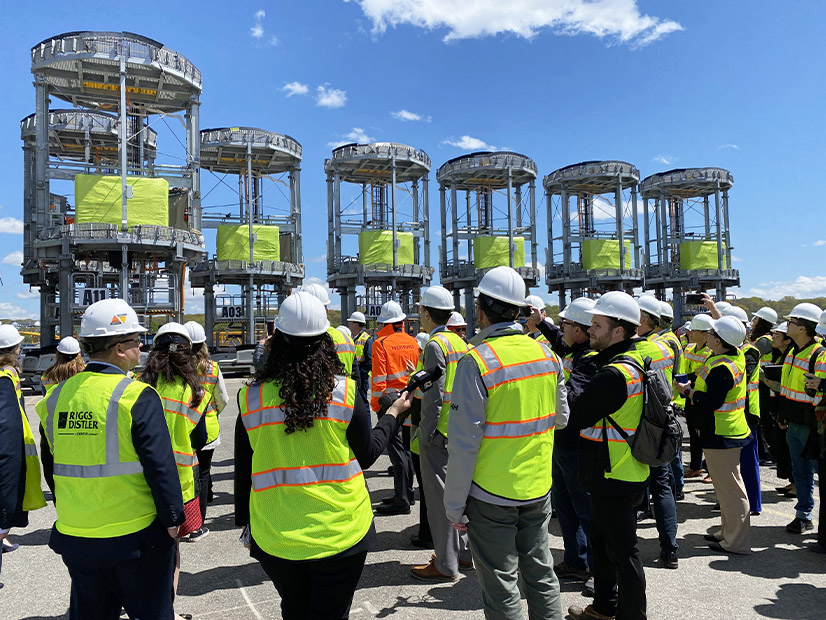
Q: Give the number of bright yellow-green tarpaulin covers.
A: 6